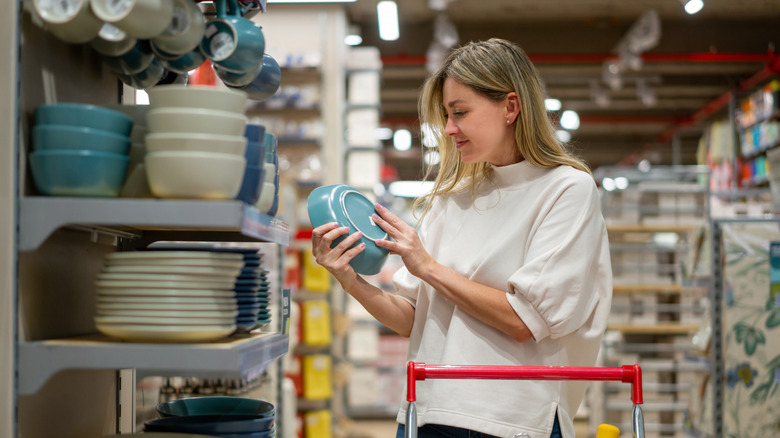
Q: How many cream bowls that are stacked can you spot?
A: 4